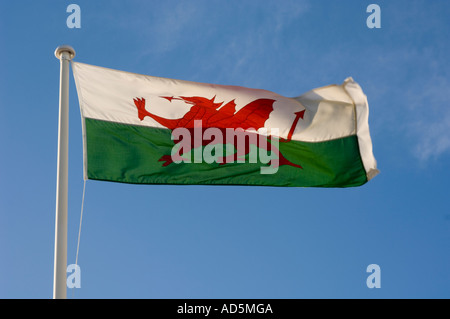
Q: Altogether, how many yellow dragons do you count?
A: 0